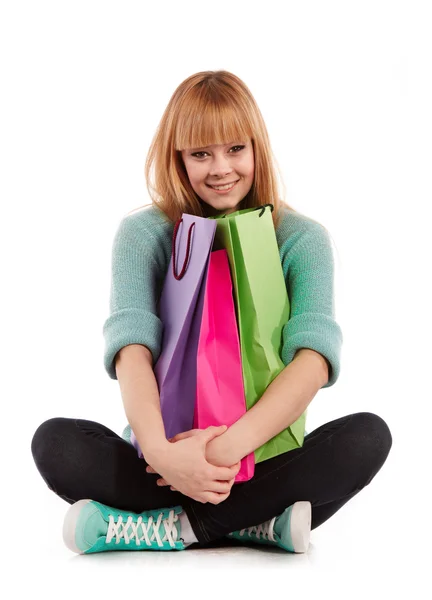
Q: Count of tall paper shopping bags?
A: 3